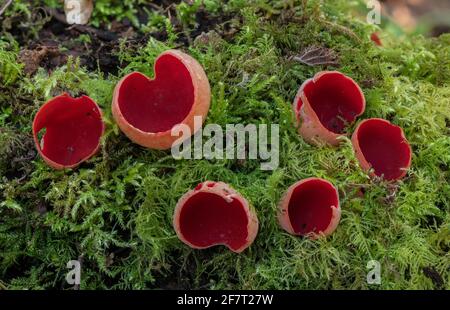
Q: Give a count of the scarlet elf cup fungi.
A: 6